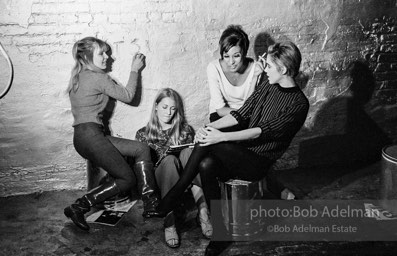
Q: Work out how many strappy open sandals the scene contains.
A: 2